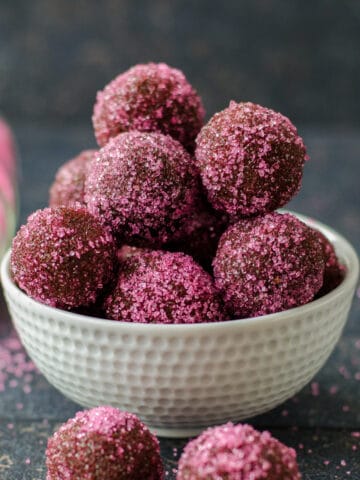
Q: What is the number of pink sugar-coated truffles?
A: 11